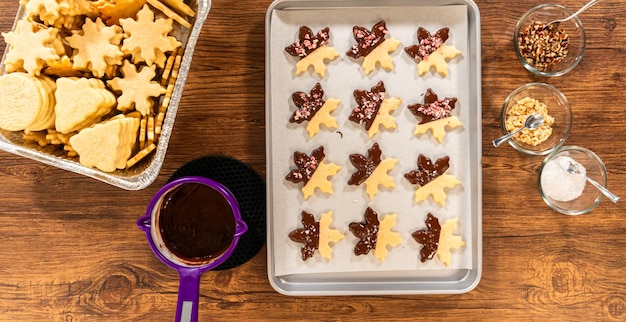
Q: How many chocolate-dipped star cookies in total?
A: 12